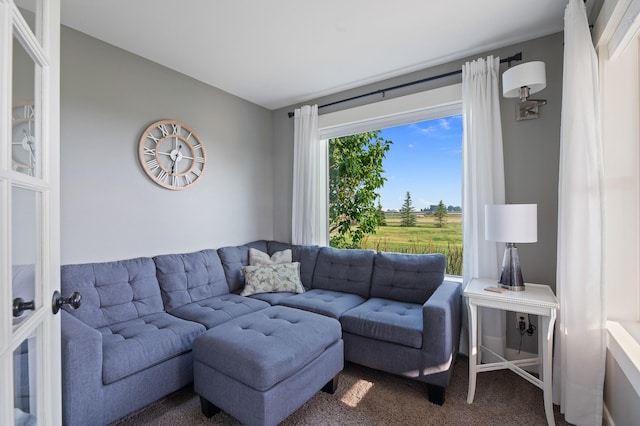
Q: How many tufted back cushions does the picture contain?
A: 6